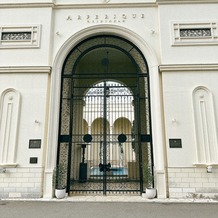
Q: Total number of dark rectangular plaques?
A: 3